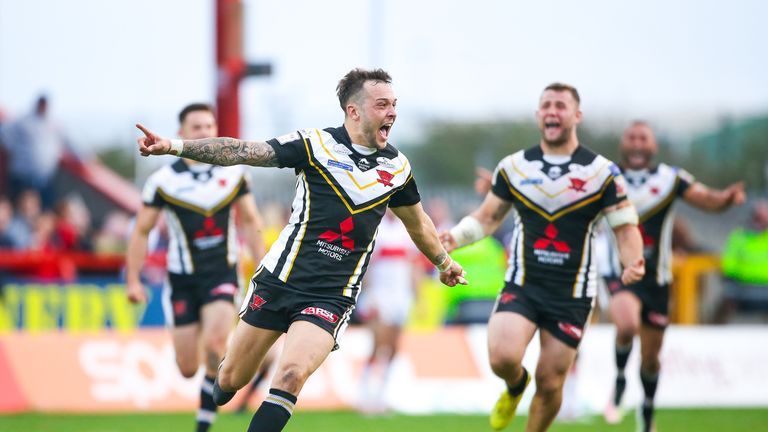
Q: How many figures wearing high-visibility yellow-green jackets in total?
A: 2